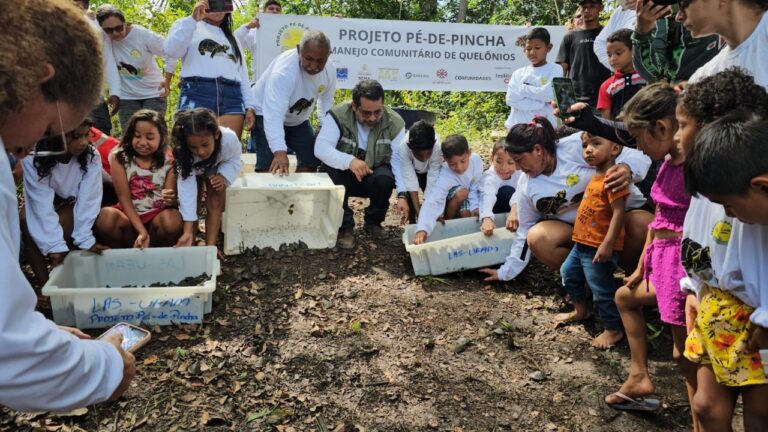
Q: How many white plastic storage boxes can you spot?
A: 3